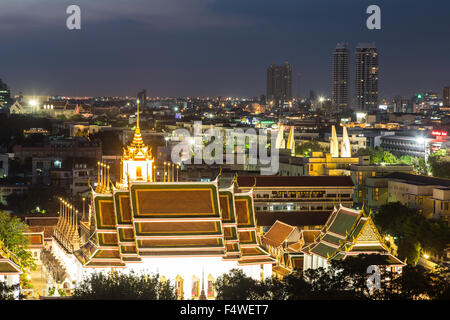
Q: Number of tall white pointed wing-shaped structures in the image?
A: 4